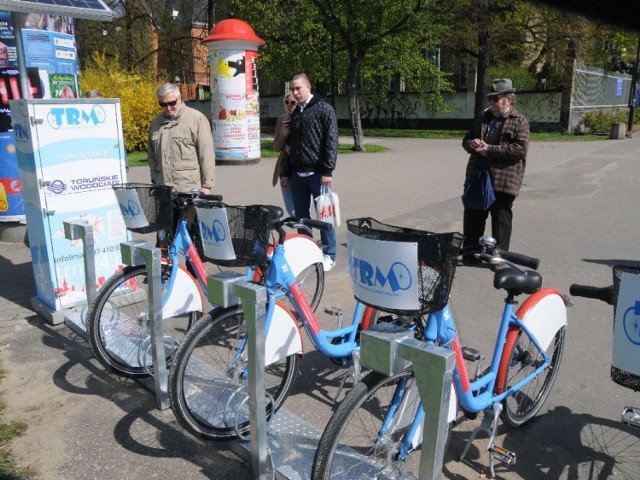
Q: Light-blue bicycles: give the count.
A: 3